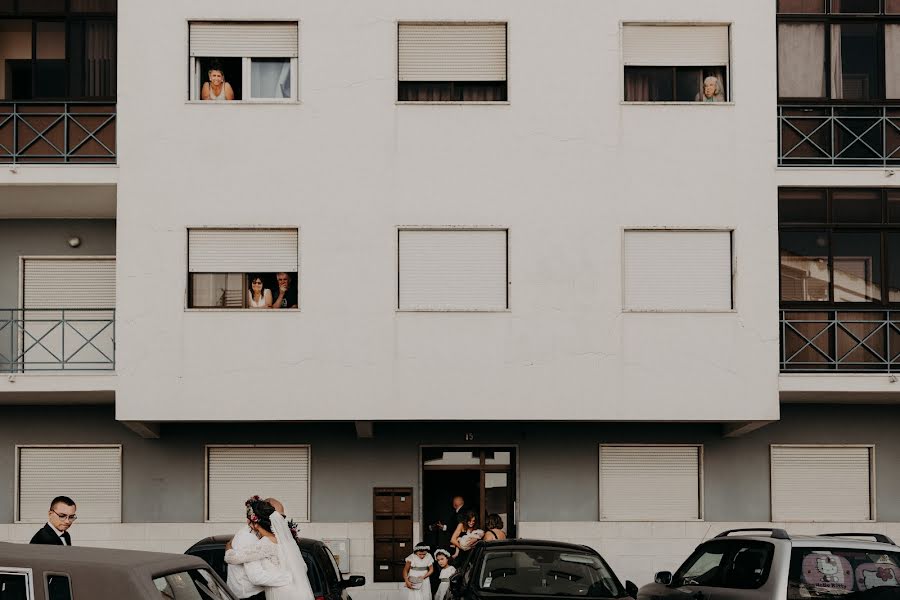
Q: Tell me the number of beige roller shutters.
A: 11